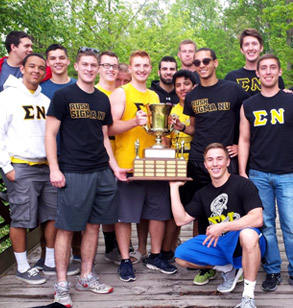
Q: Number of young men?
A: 14